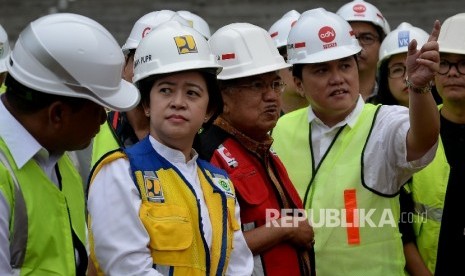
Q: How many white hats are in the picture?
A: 11